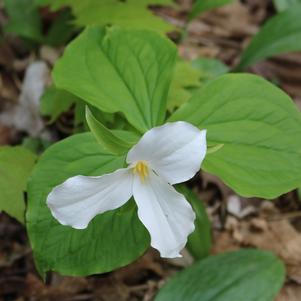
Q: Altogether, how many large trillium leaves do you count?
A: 3